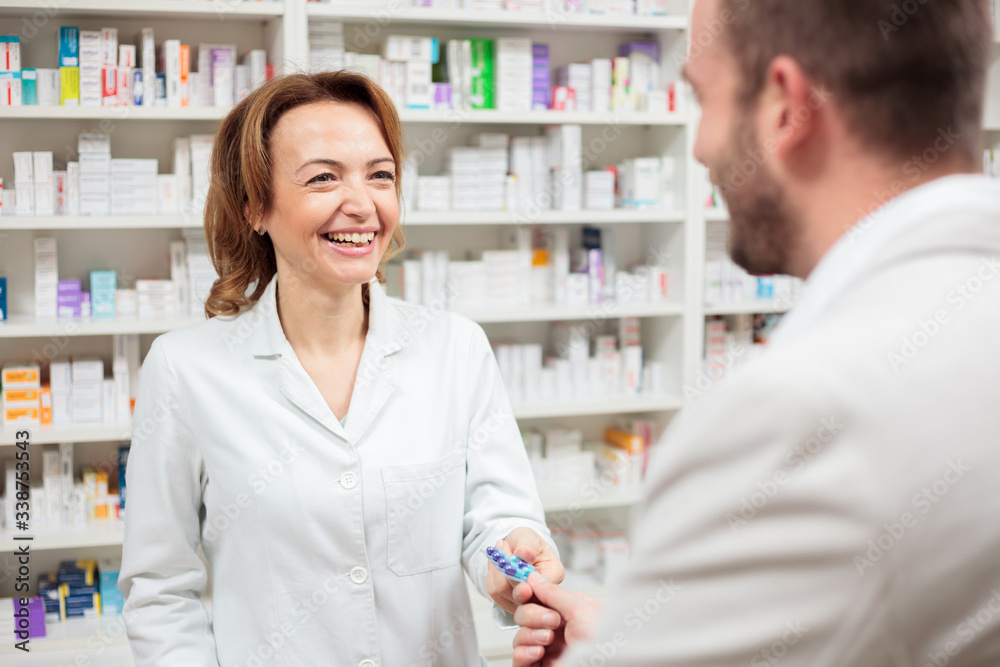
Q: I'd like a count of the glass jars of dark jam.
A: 0